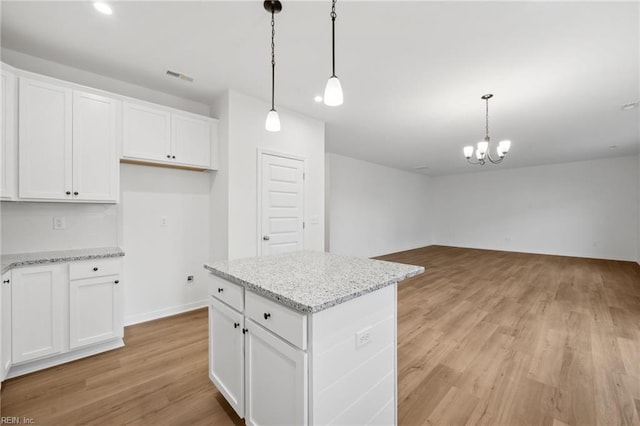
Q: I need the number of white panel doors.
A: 1